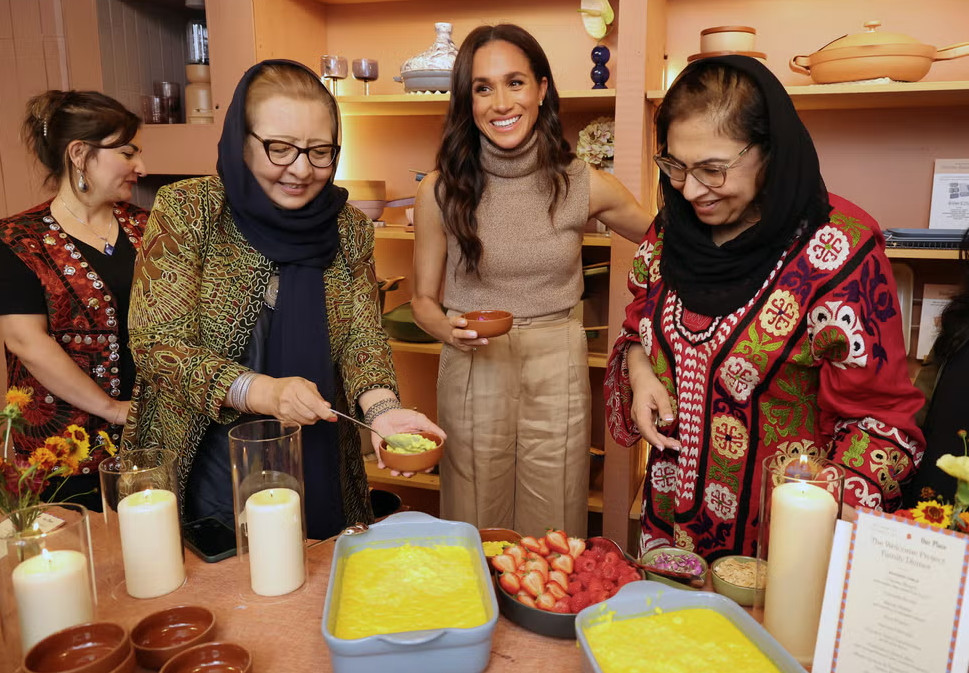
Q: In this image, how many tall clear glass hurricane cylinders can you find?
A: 4